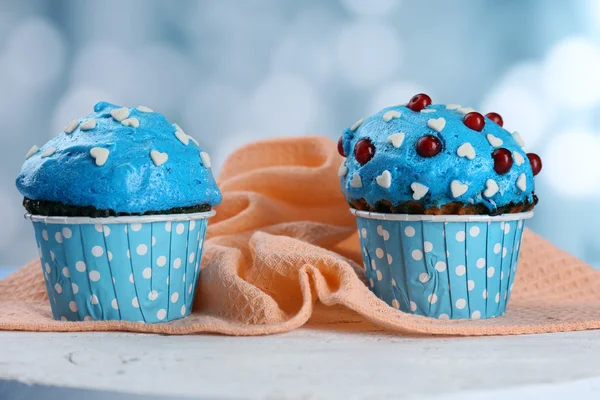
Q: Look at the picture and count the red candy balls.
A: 8